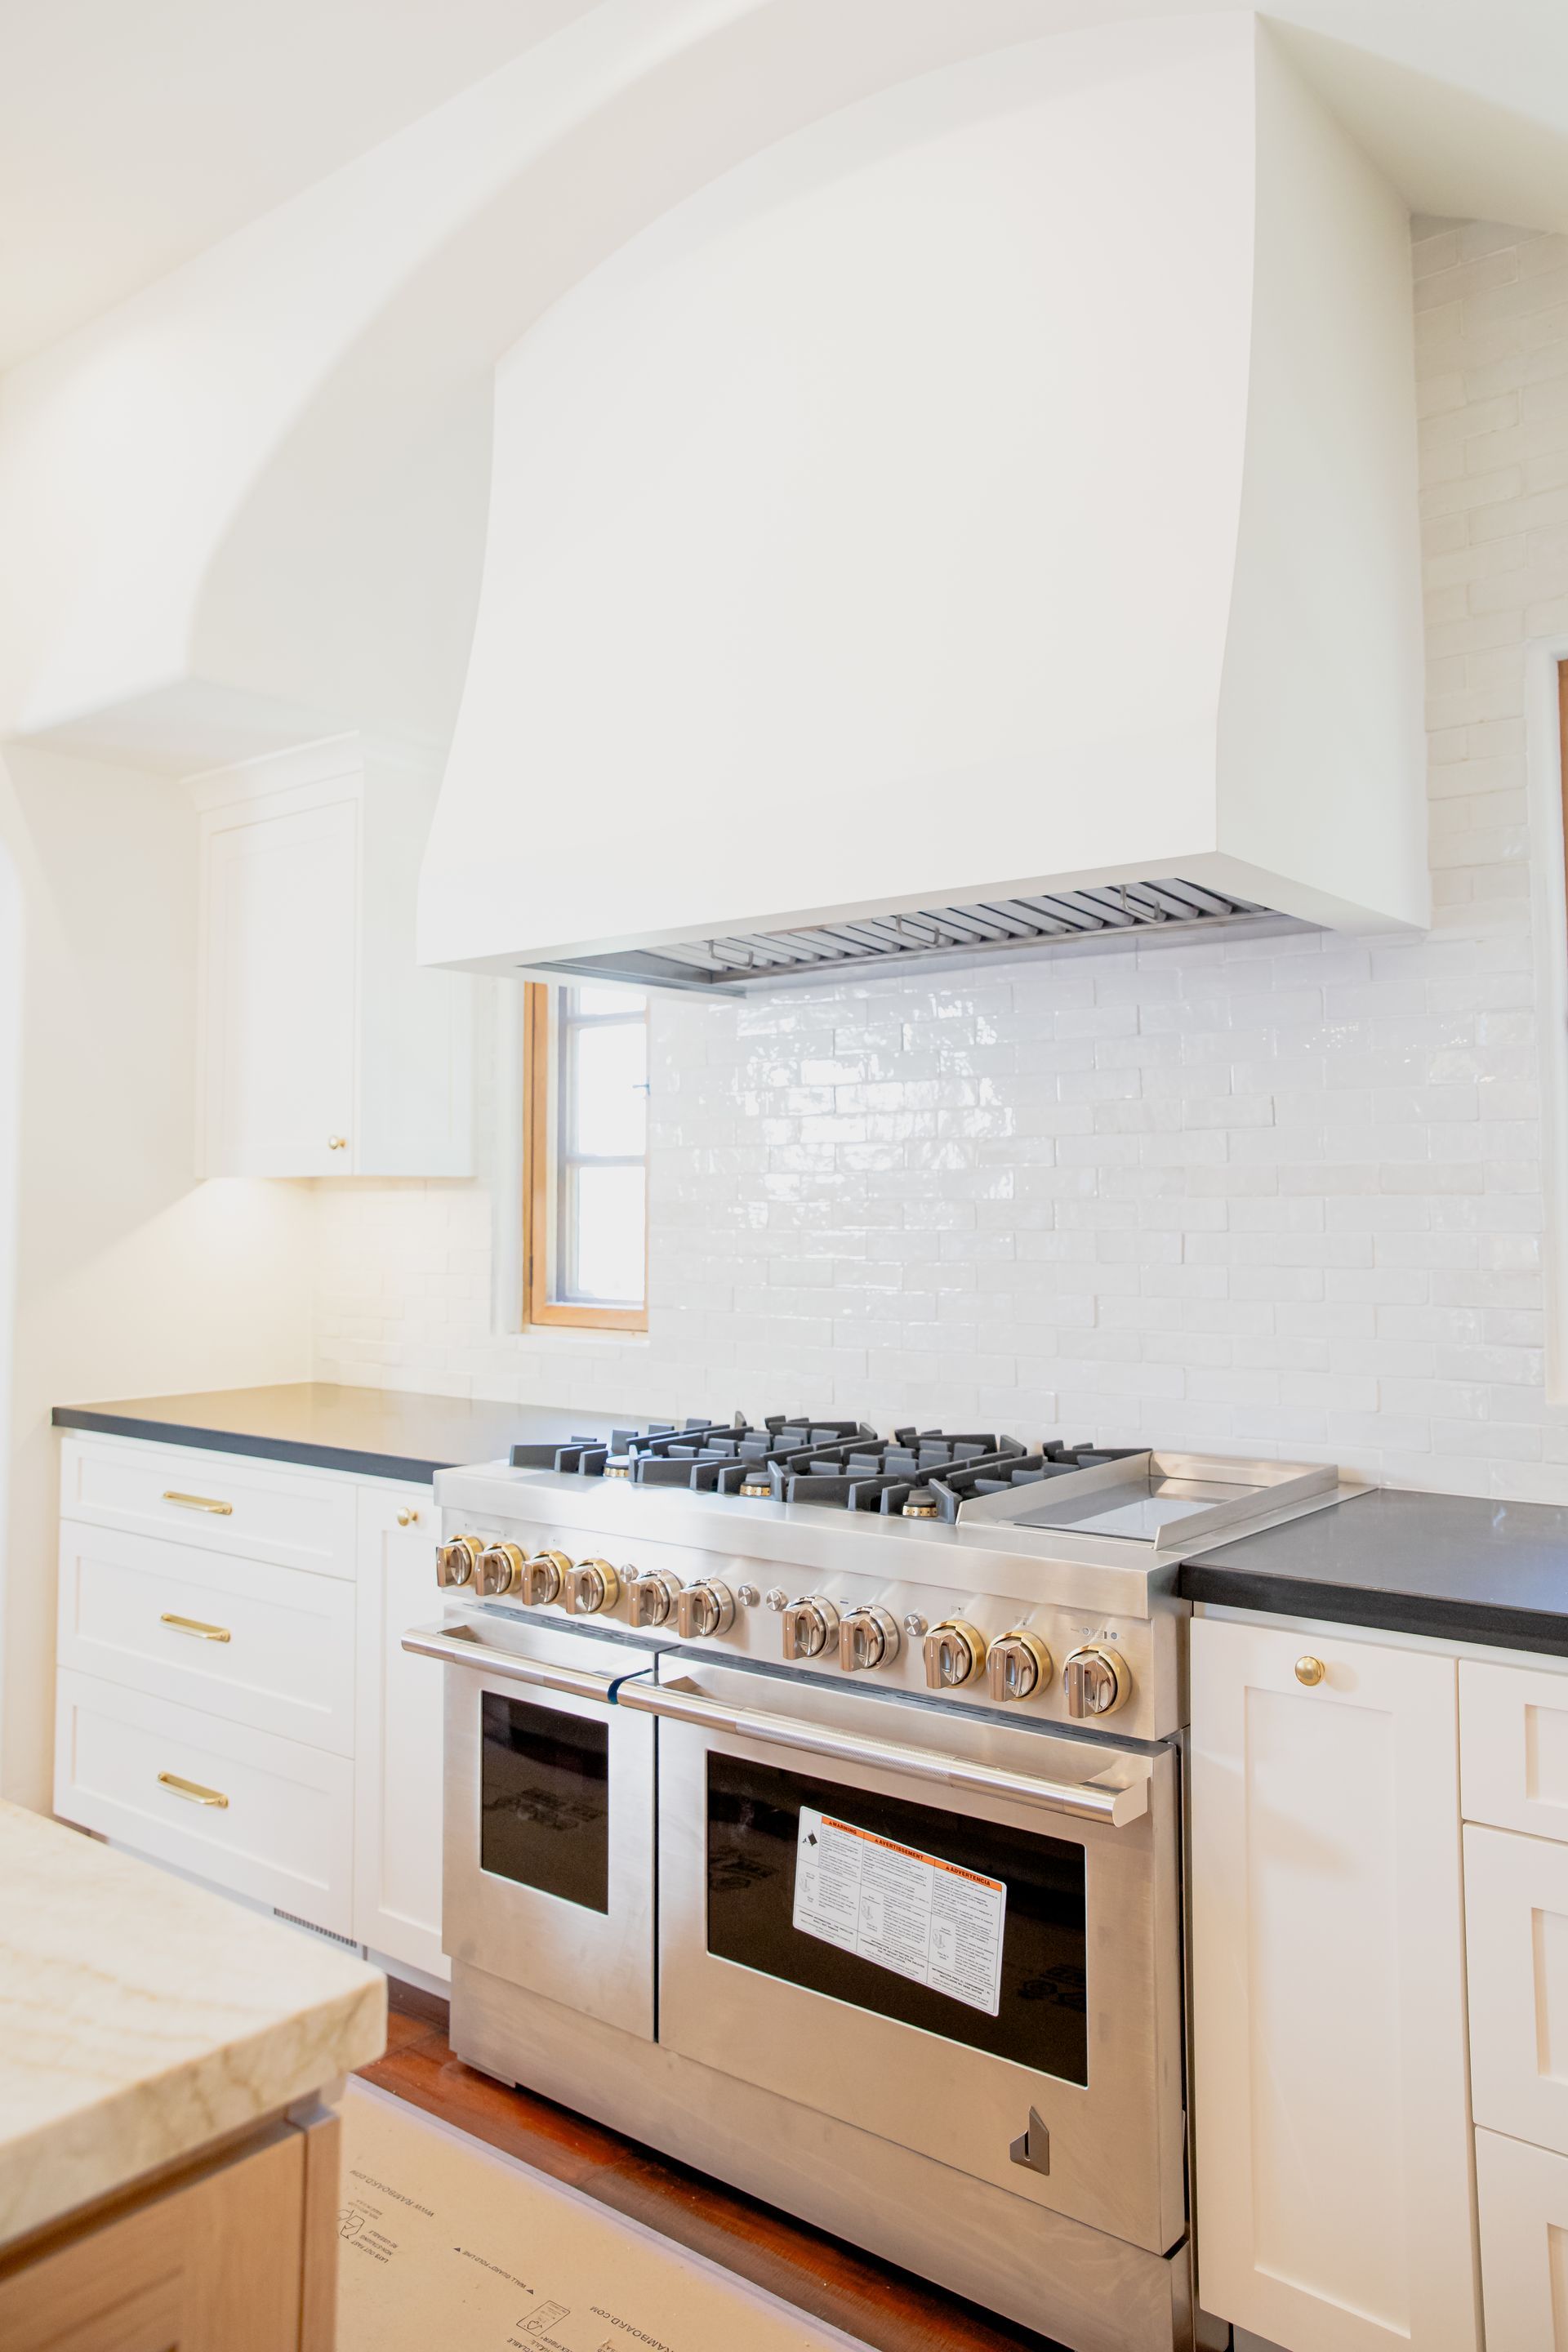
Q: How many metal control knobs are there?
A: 11